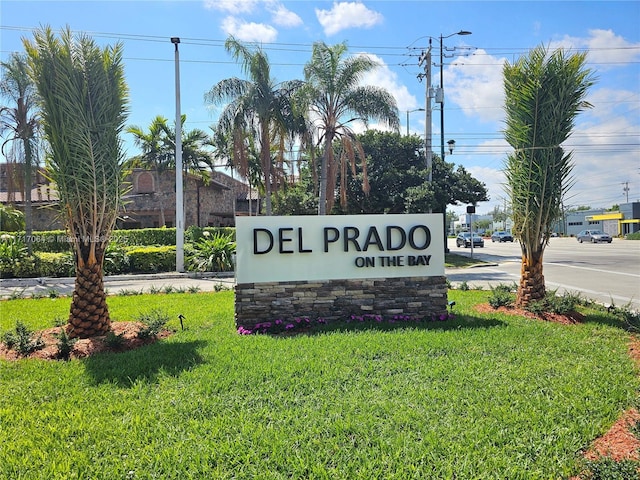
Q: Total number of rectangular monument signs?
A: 1